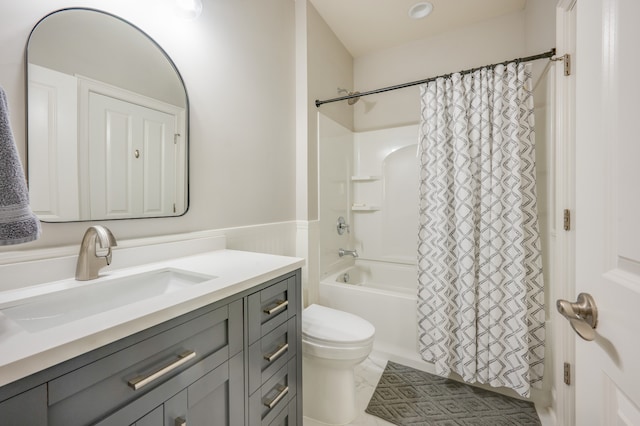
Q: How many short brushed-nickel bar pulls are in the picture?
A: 3